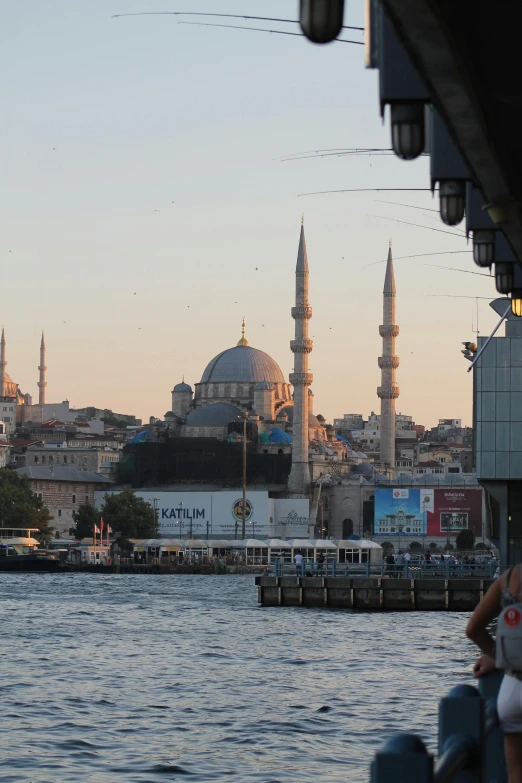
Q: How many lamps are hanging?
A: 6